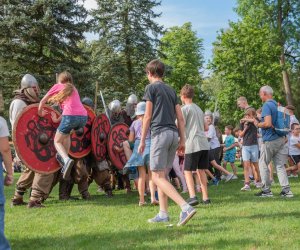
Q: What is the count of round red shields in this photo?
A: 4